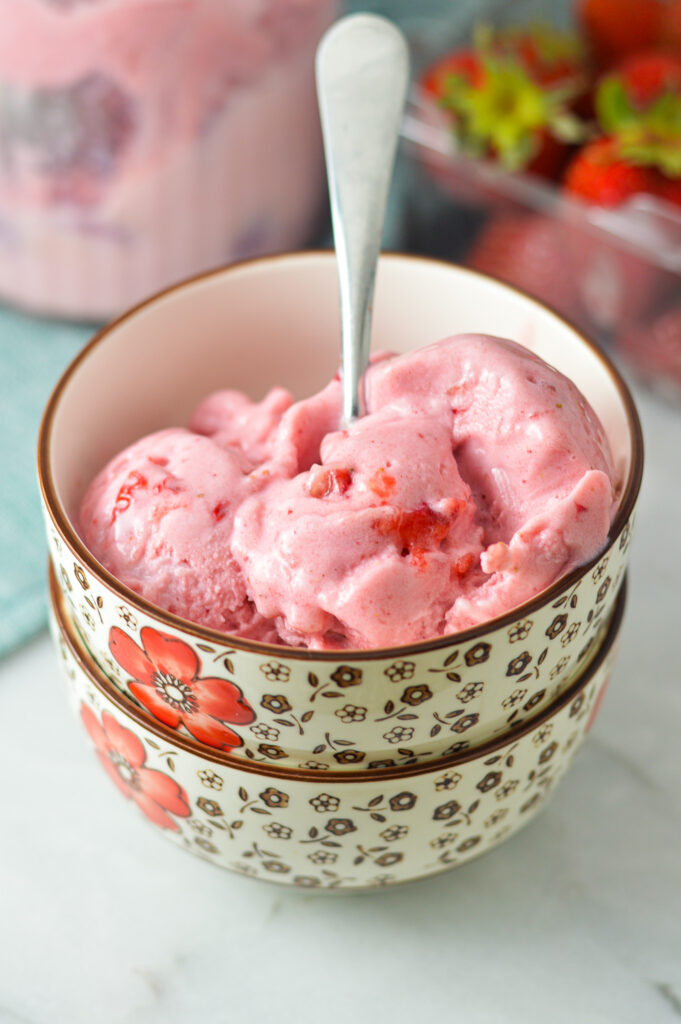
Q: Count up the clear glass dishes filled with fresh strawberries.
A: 1